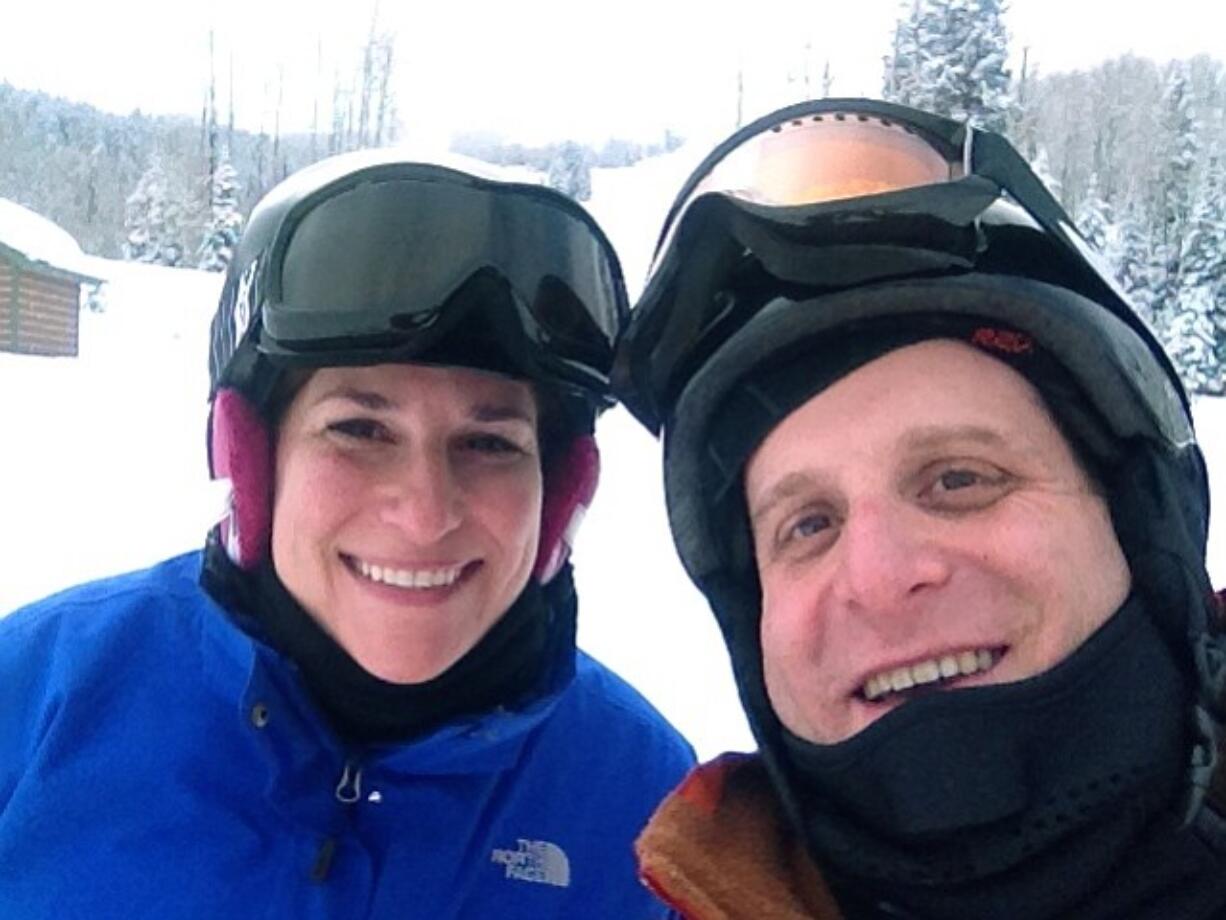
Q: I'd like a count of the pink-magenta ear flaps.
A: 2